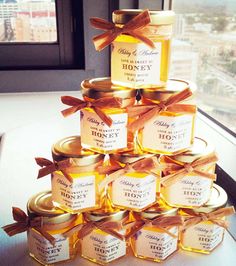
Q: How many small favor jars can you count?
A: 10